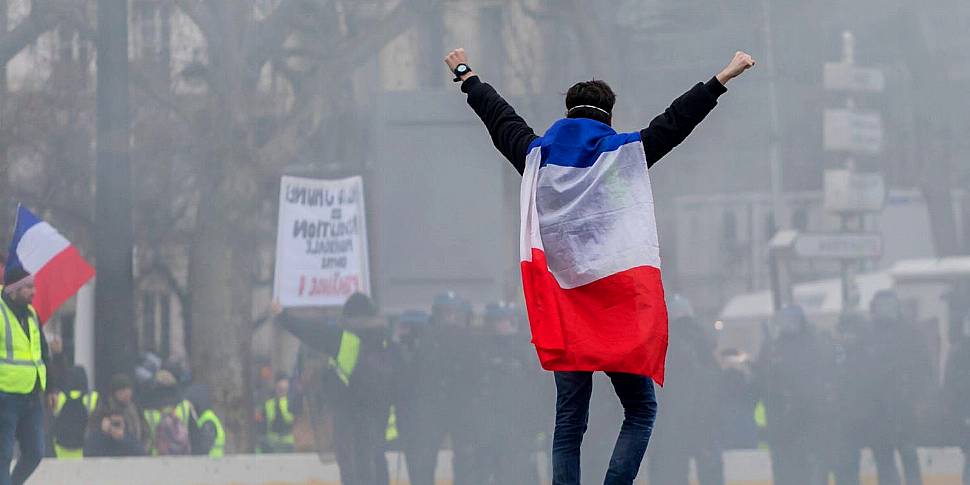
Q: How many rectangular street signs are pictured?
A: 4